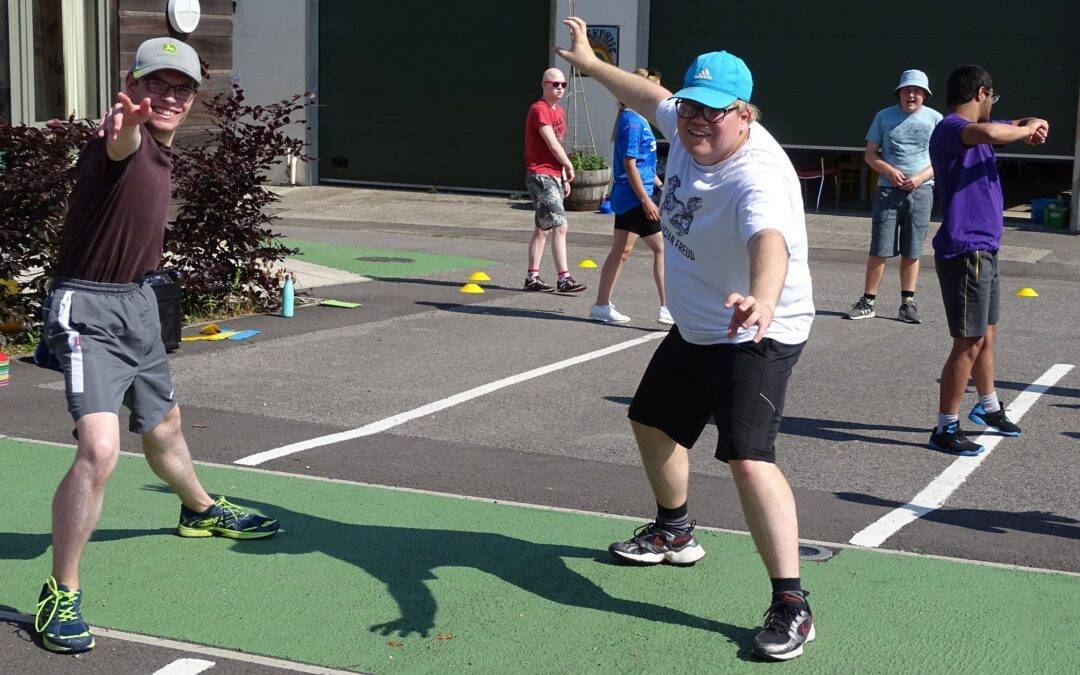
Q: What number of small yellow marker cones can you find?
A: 4